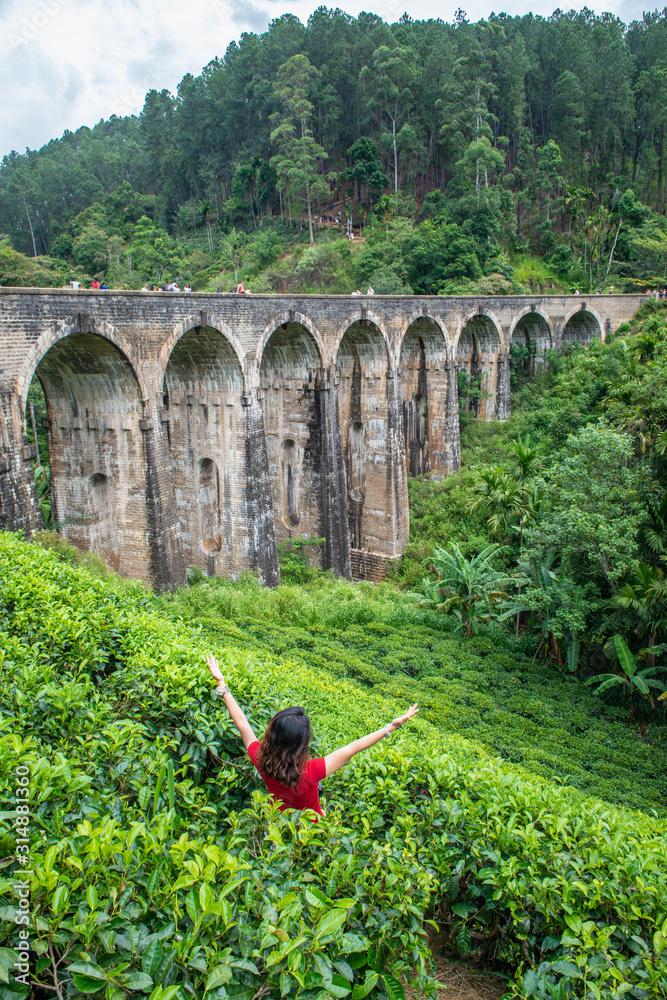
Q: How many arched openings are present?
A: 8